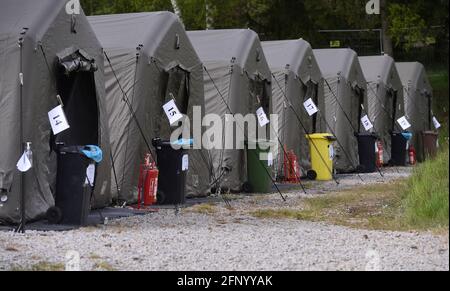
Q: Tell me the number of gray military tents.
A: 7